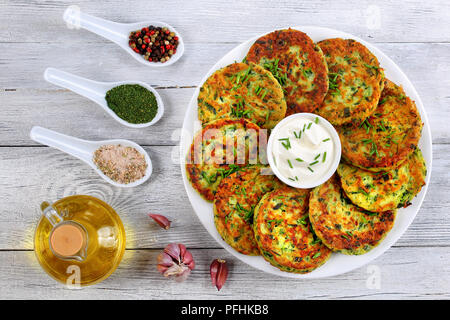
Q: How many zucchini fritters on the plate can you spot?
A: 9